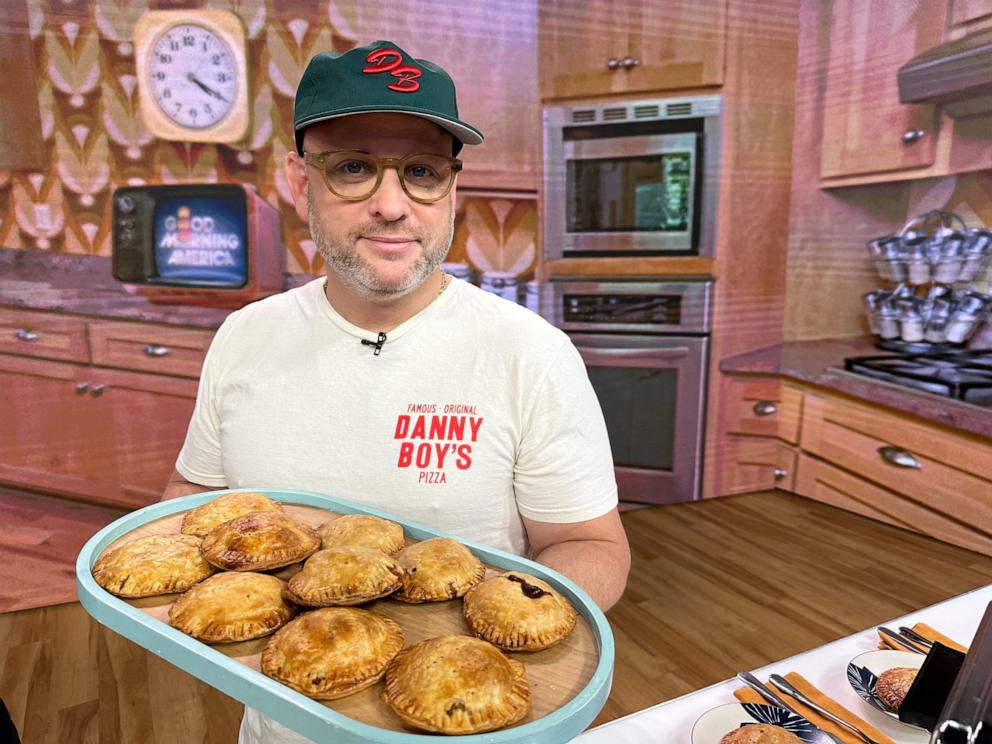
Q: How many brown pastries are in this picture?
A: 12